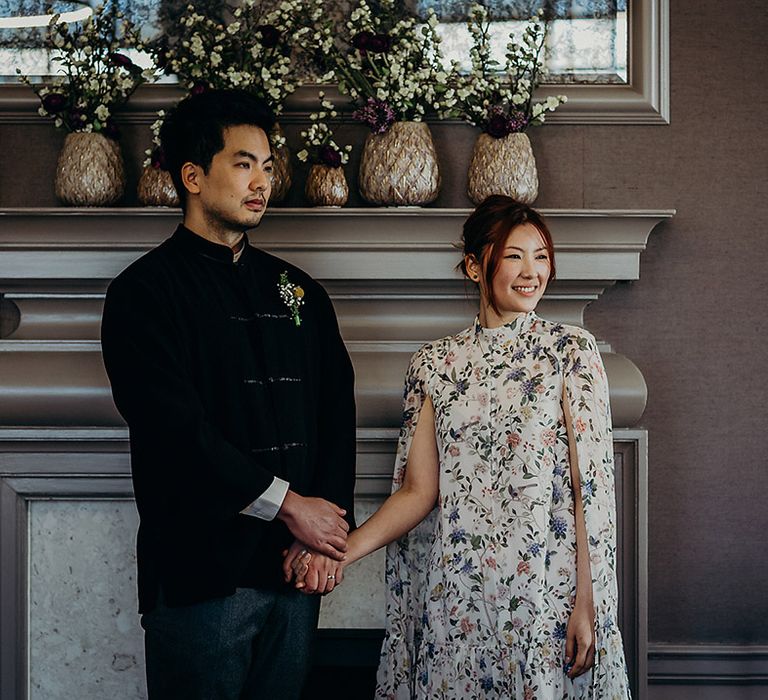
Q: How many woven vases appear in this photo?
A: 6